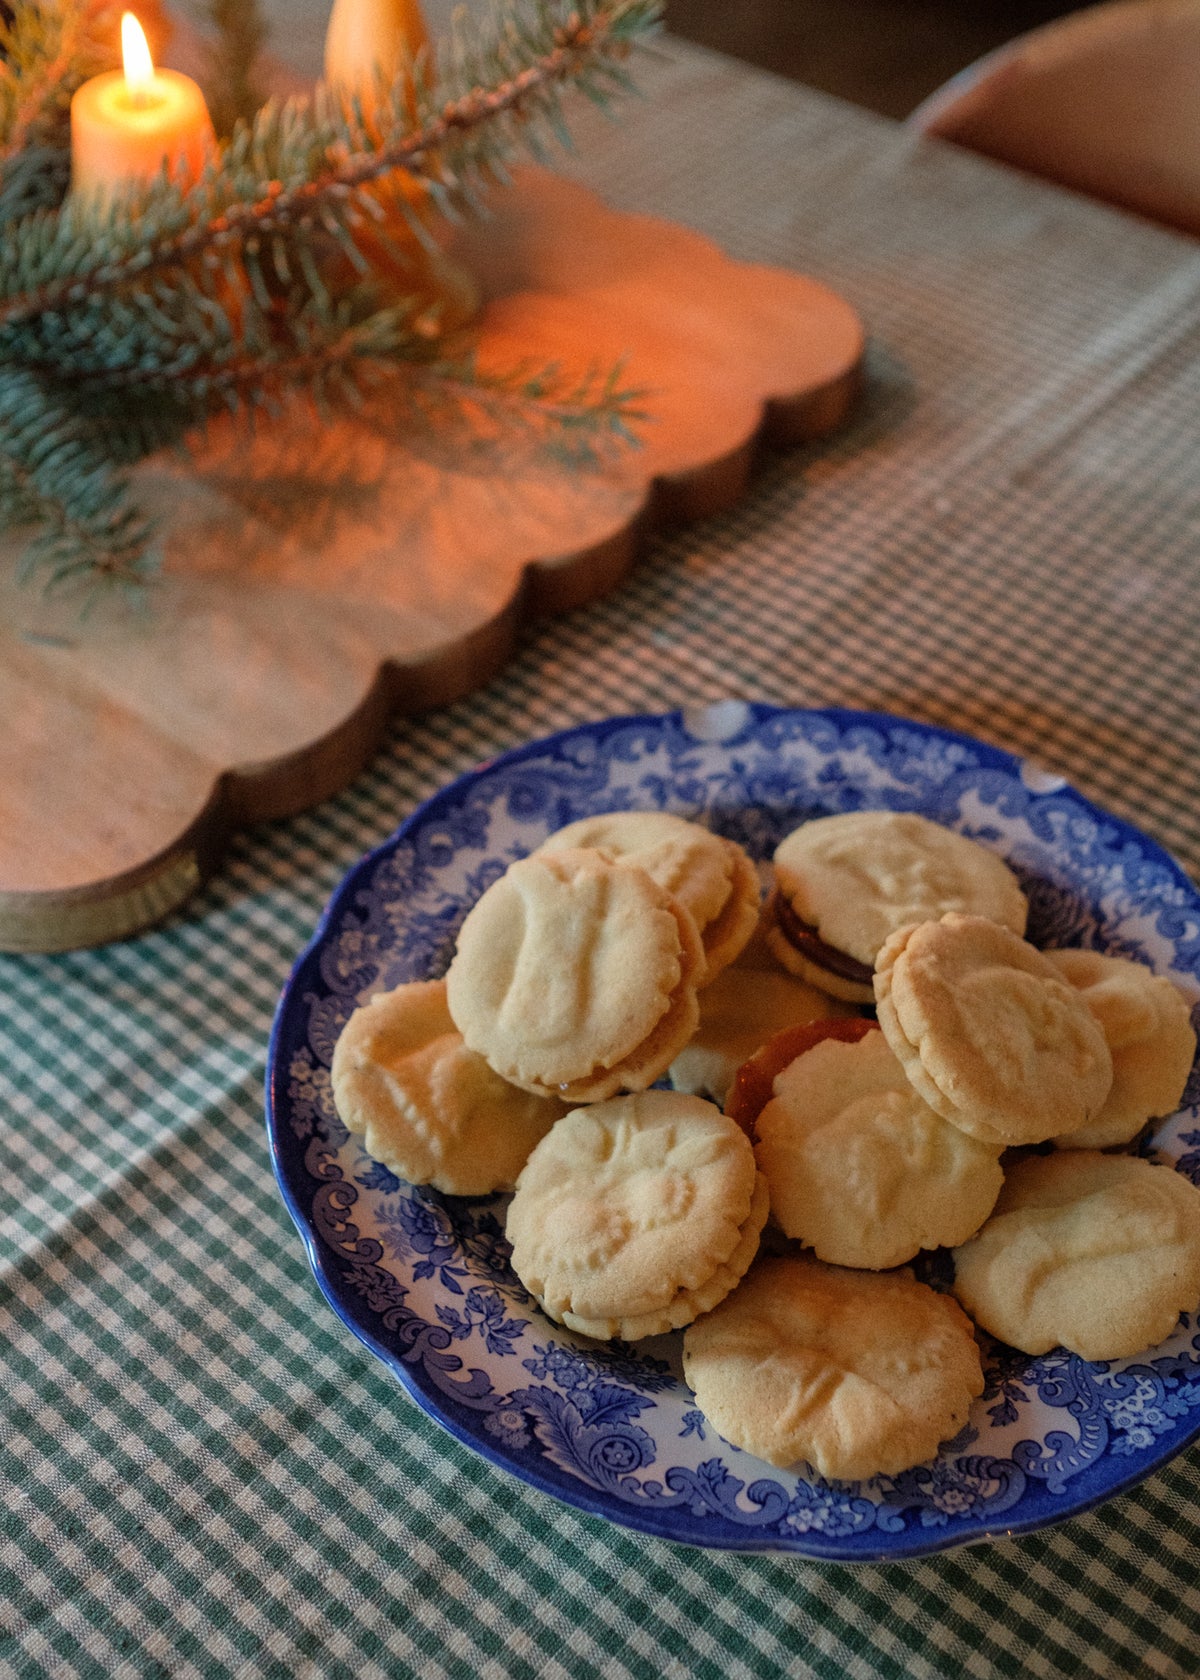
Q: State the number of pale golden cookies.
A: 11